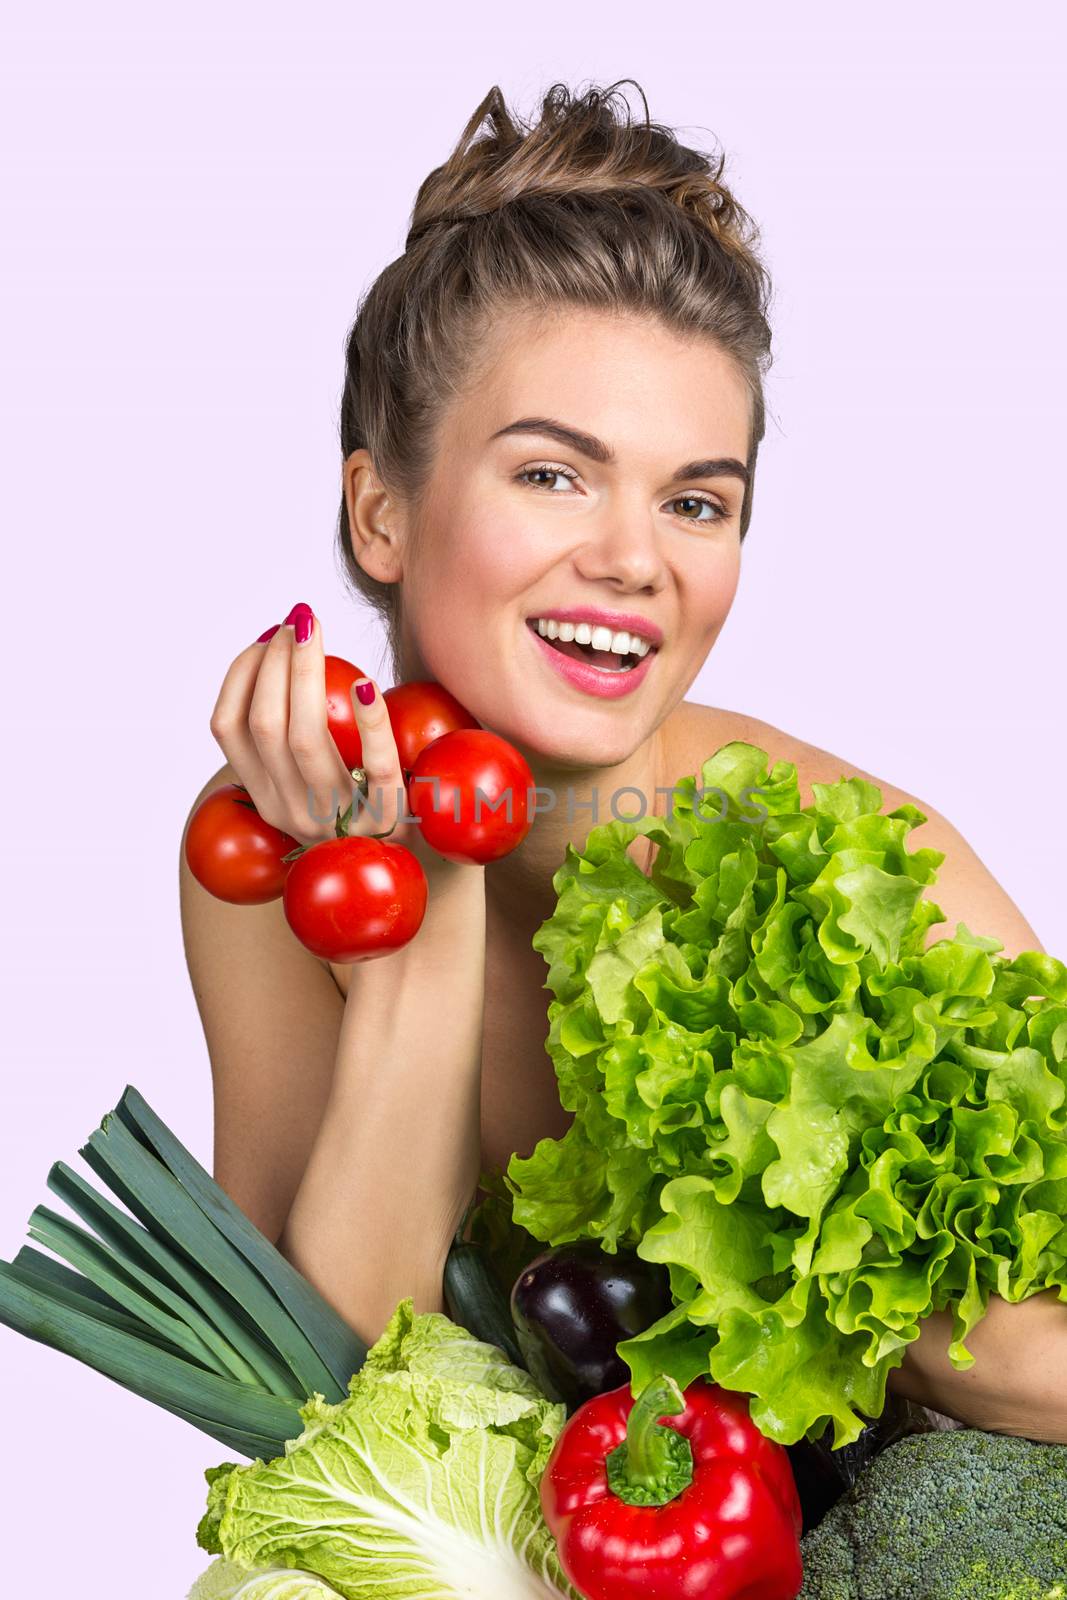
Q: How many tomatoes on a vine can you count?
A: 5